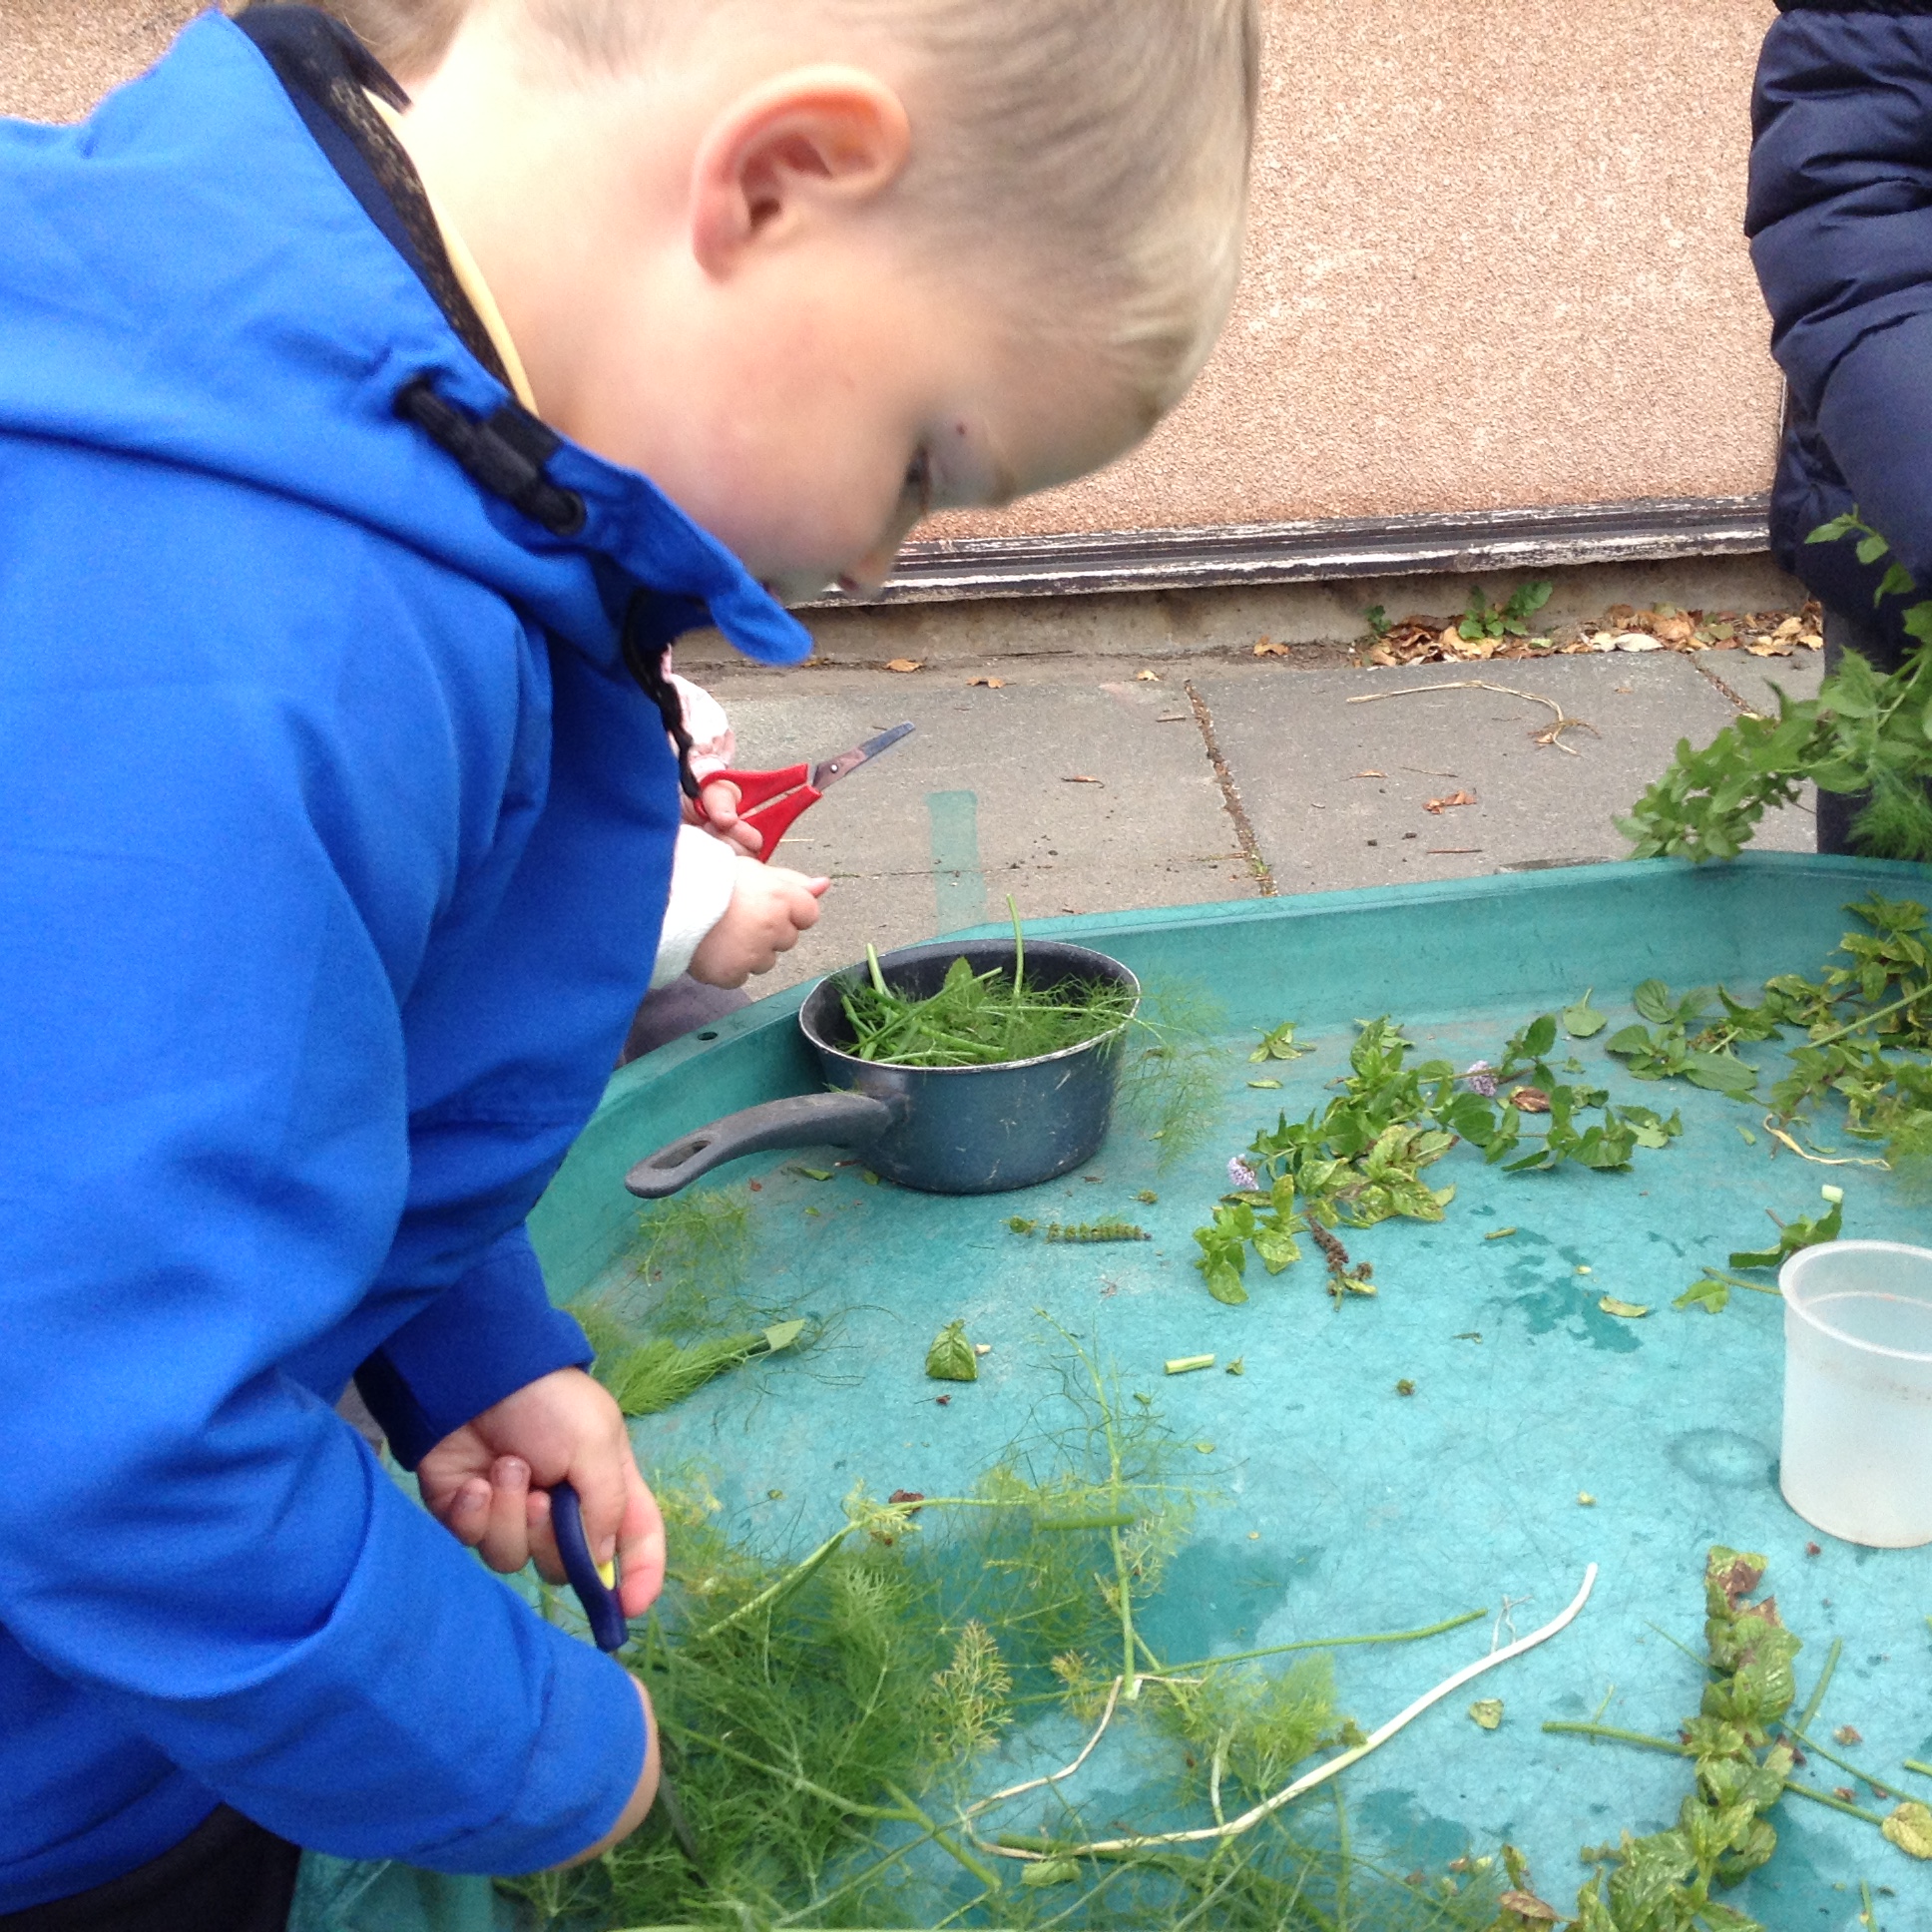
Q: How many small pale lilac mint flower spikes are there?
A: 2